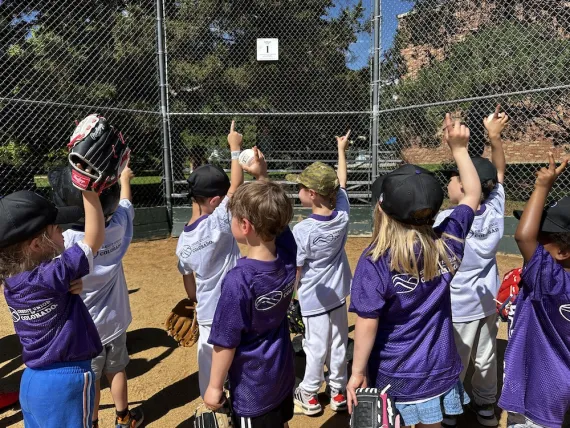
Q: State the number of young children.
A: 8